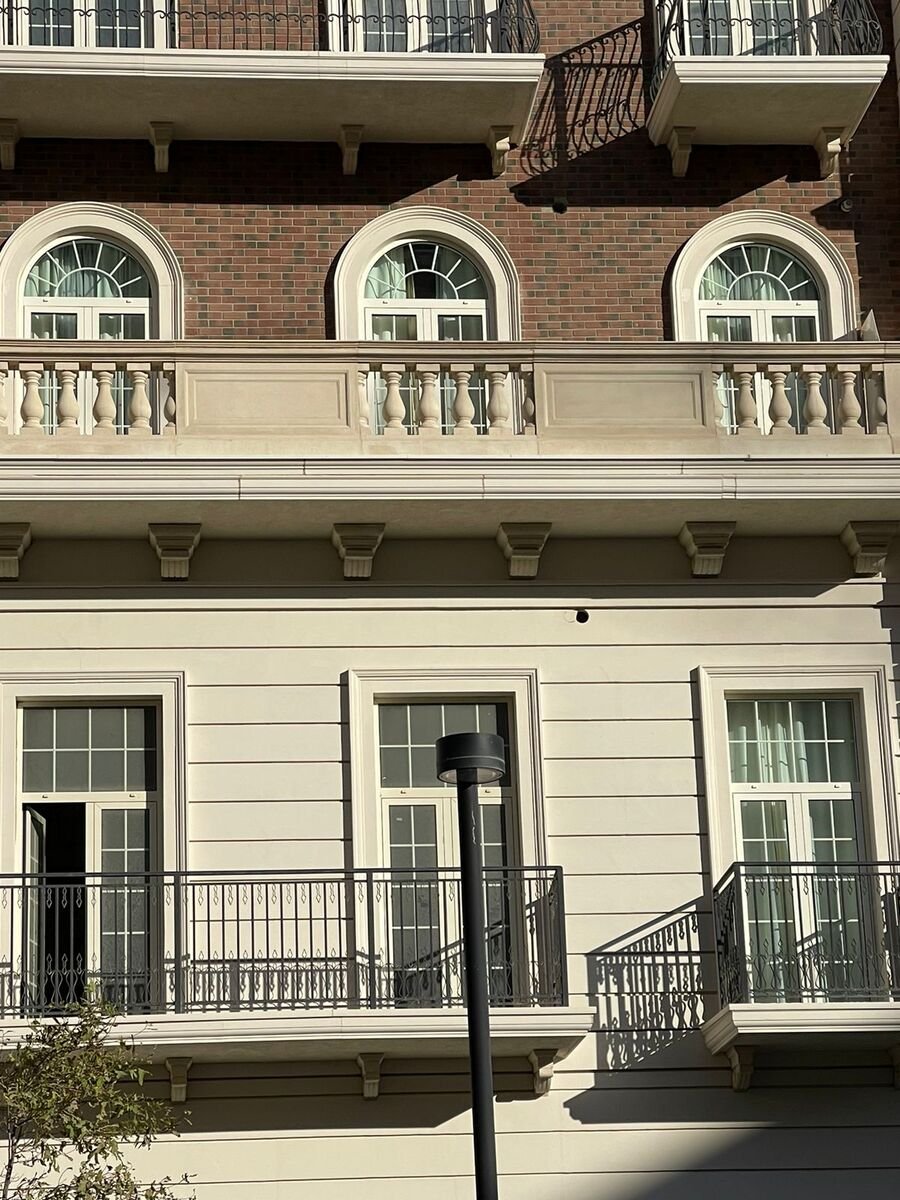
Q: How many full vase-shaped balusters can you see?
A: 12